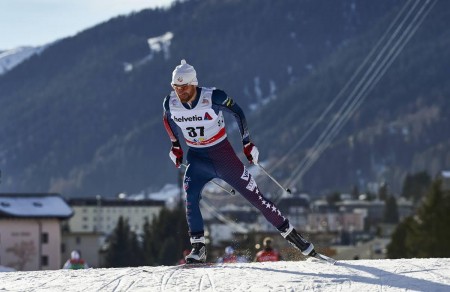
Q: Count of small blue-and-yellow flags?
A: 0